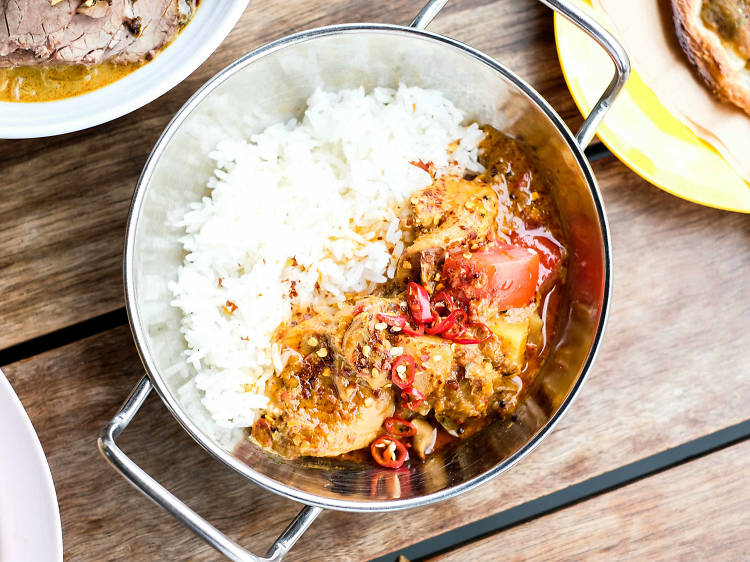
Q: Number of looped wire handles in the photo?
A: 2